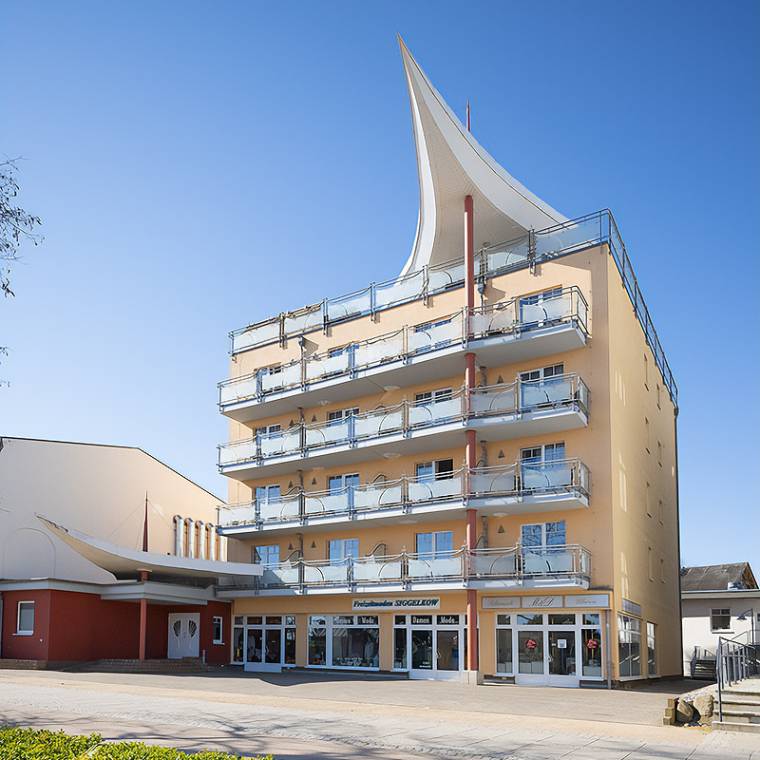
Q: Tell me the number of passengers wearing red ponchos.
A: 0